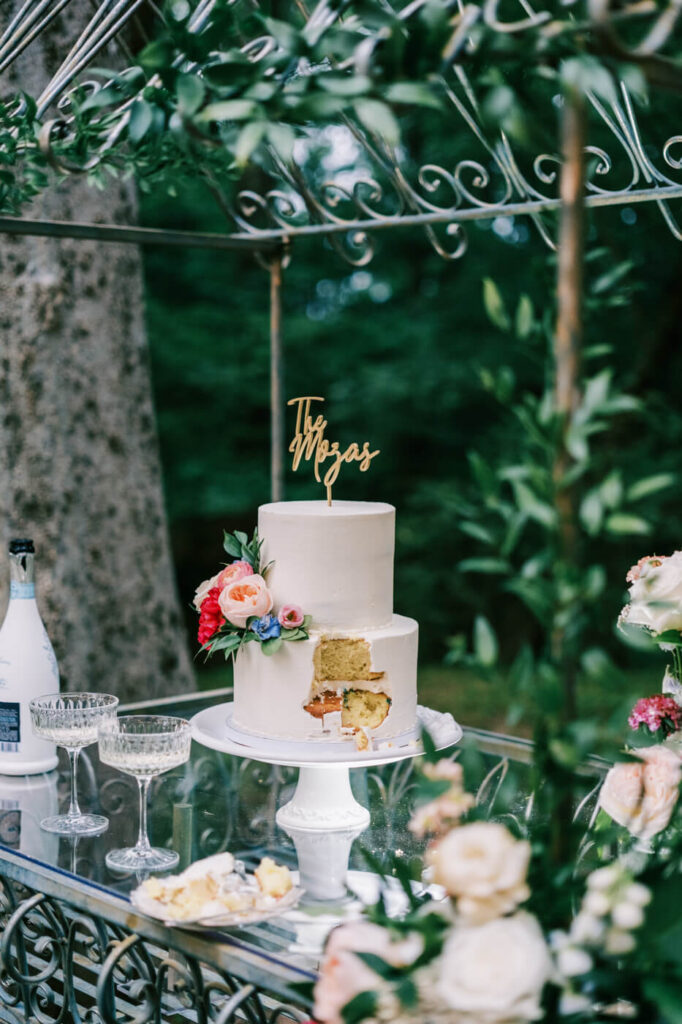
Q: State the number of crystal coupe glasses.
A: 2